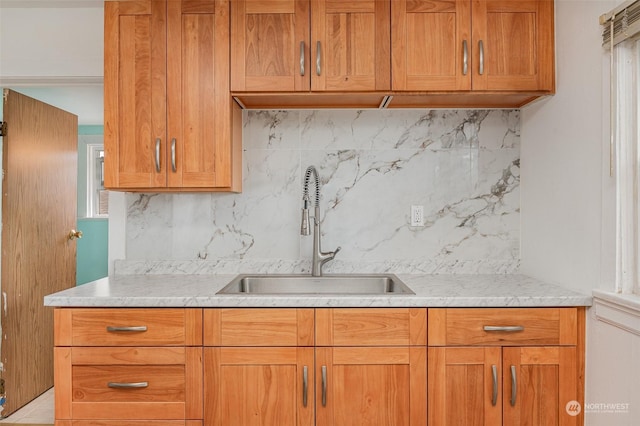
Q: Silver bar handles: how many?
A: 13